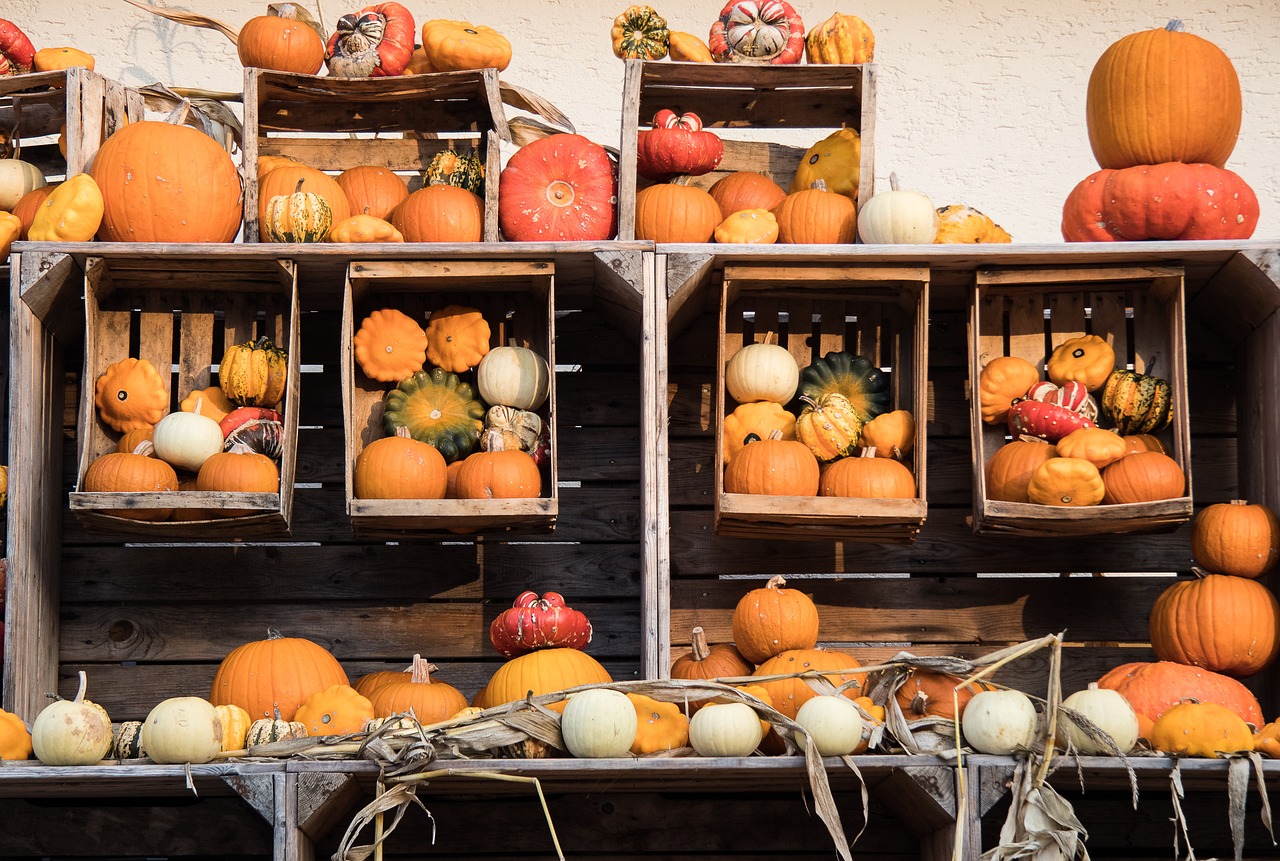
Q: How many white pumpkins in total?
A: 12